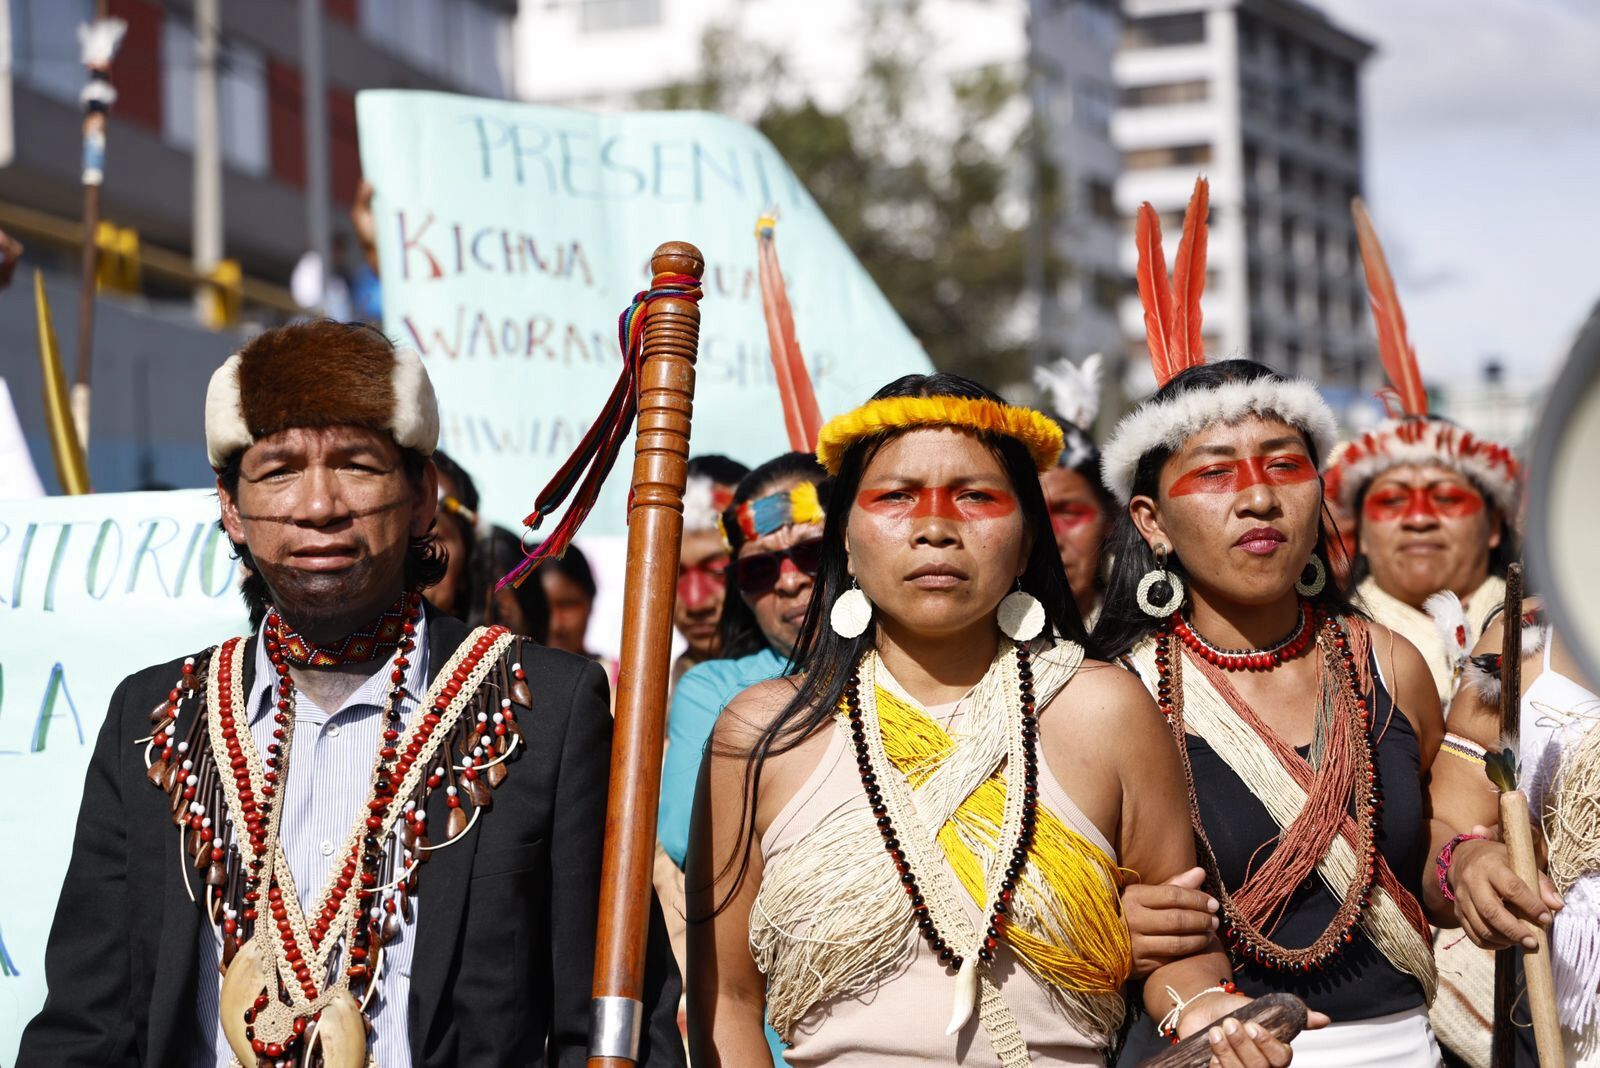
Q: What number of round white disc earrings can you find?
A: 2